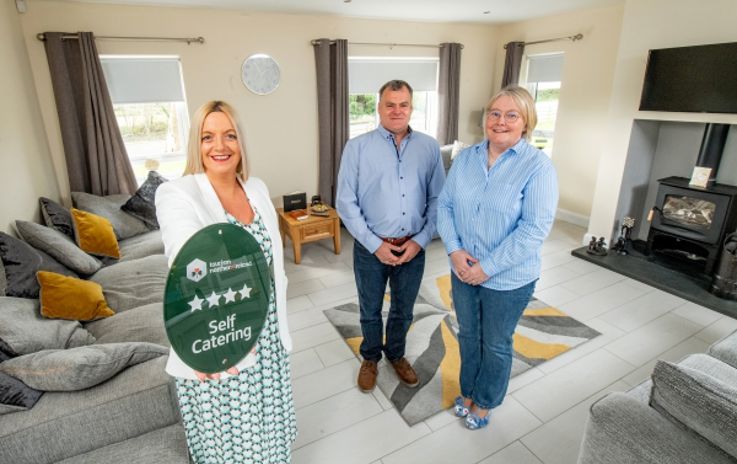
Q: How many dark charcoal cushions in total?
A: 4